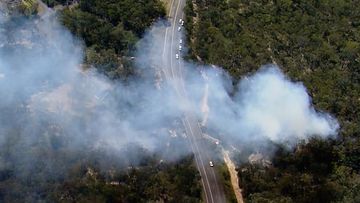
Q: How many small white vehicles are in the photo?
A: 7